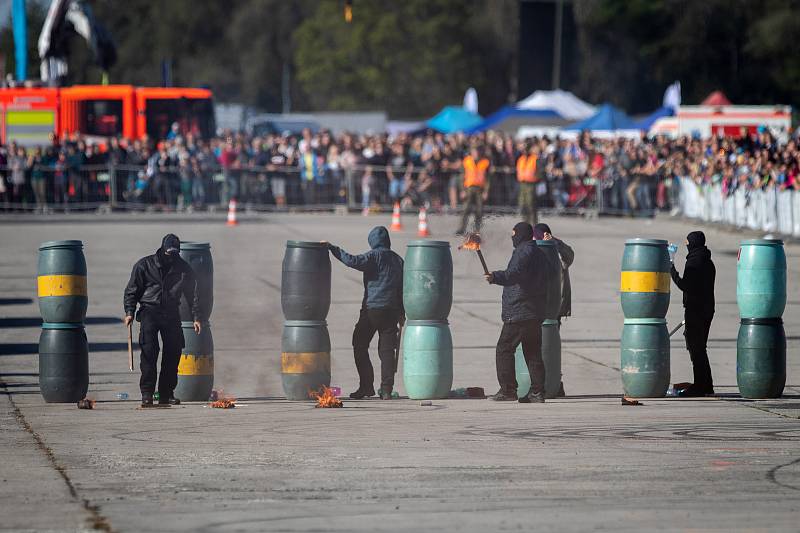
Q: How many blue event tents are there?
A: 4